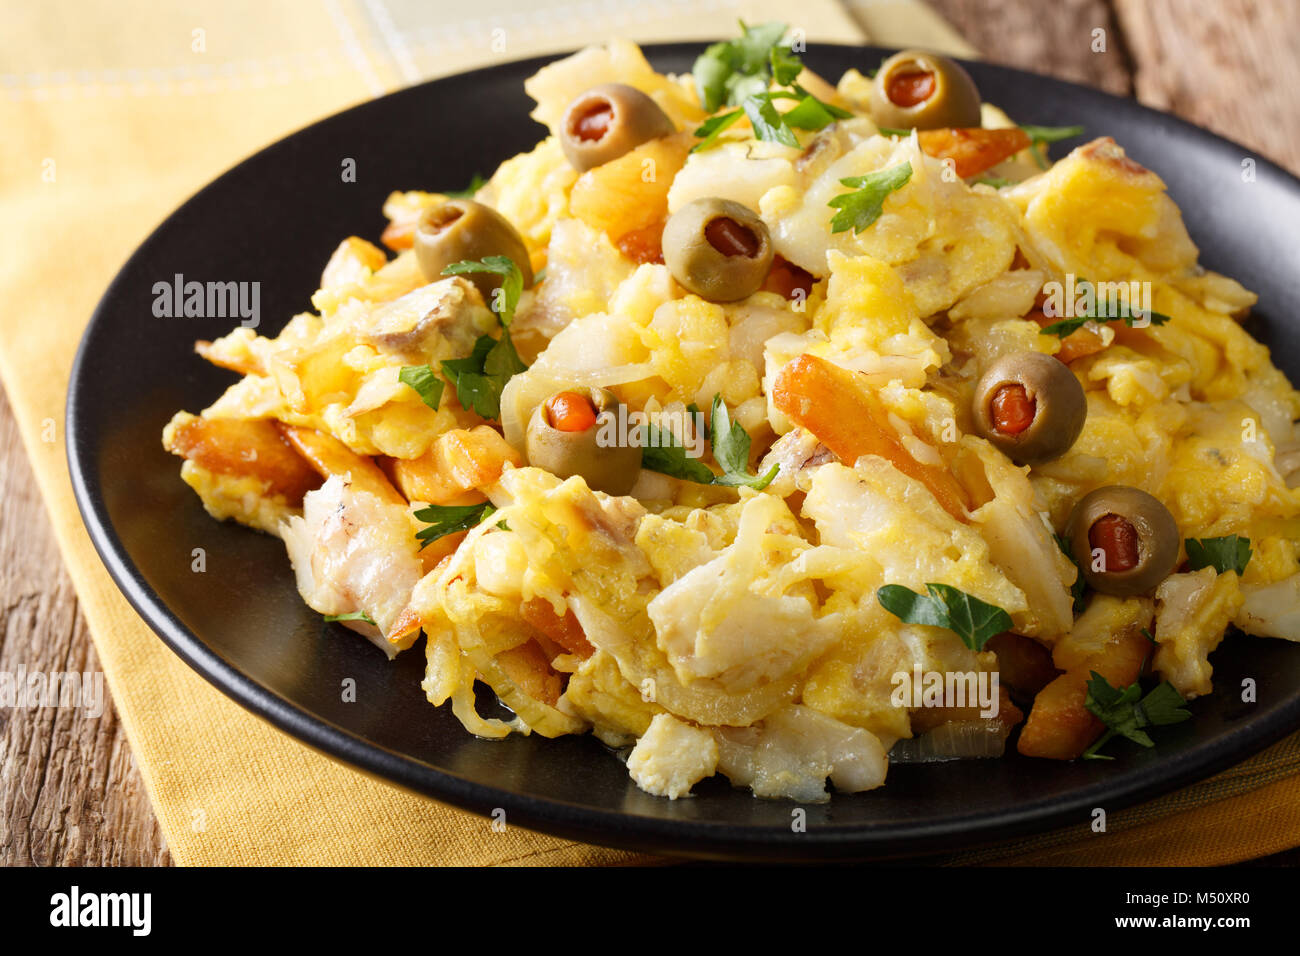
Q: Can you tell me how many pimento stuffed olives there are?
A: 7